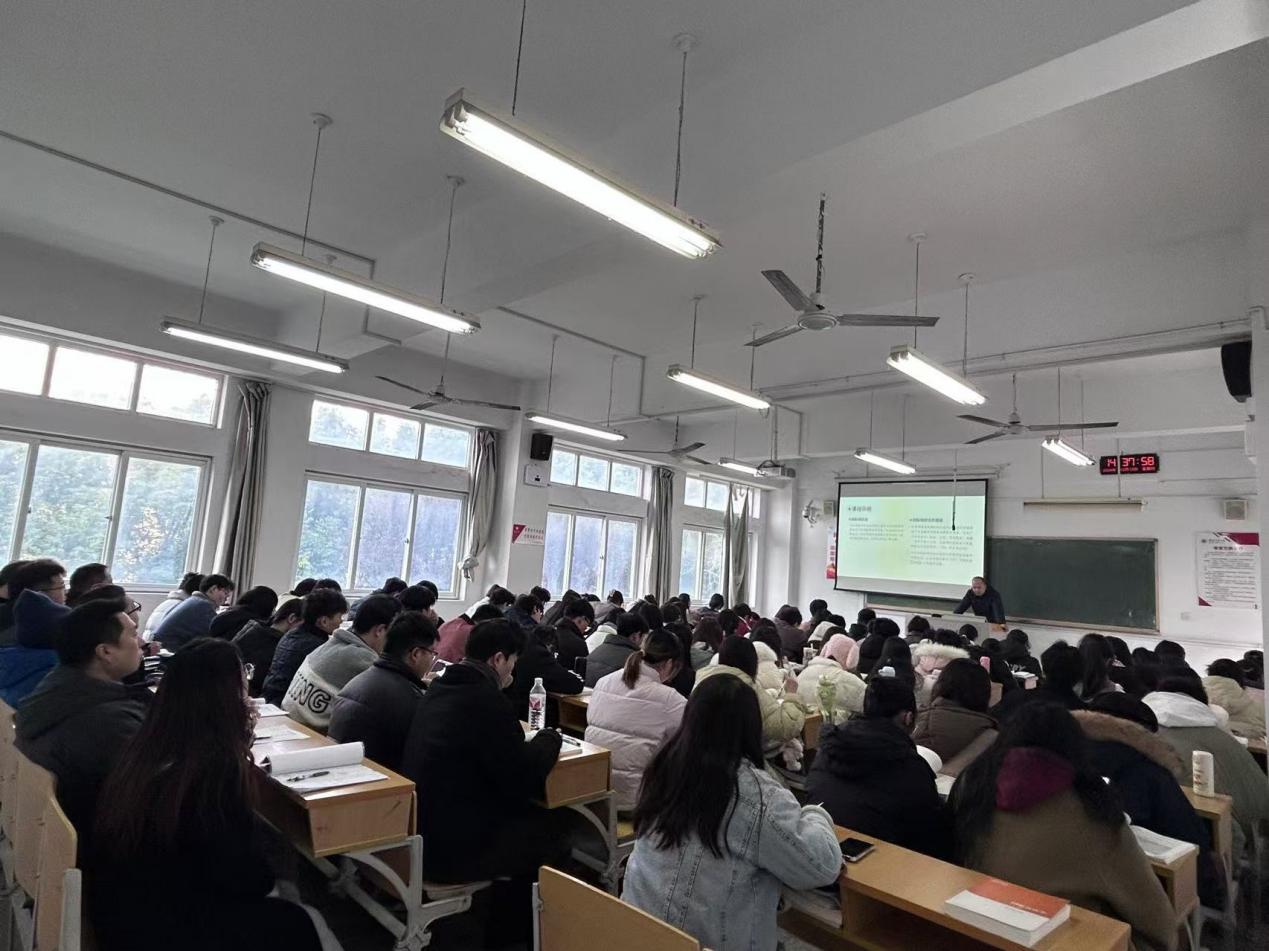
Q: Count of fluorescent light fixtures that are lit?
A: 9